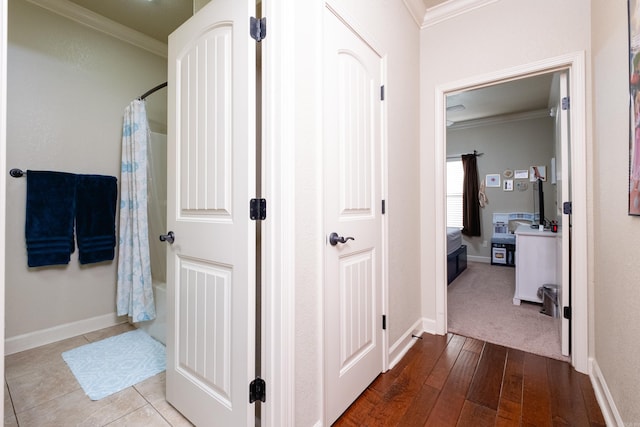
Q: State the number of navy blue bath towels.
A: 2